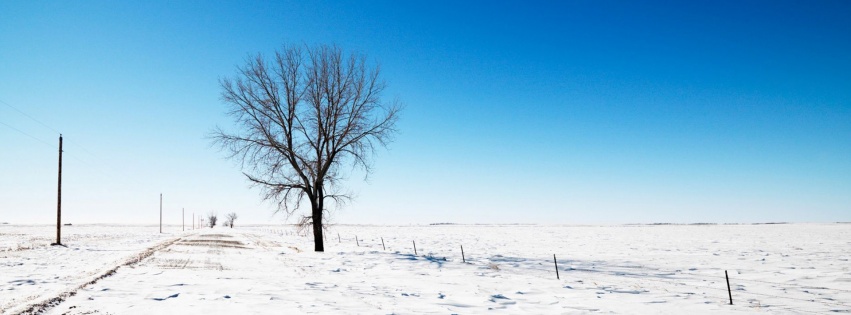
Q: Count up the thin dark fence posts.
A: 7